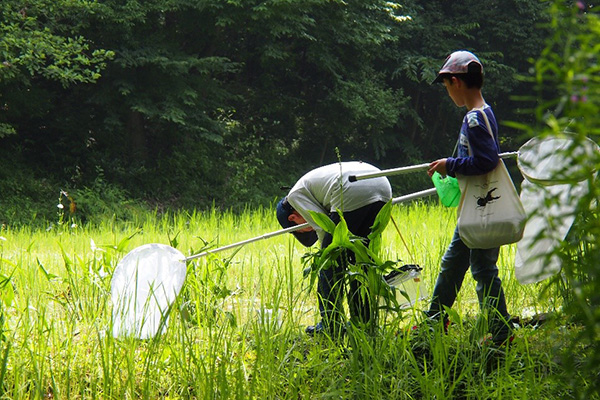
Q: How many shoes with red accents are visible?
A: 2